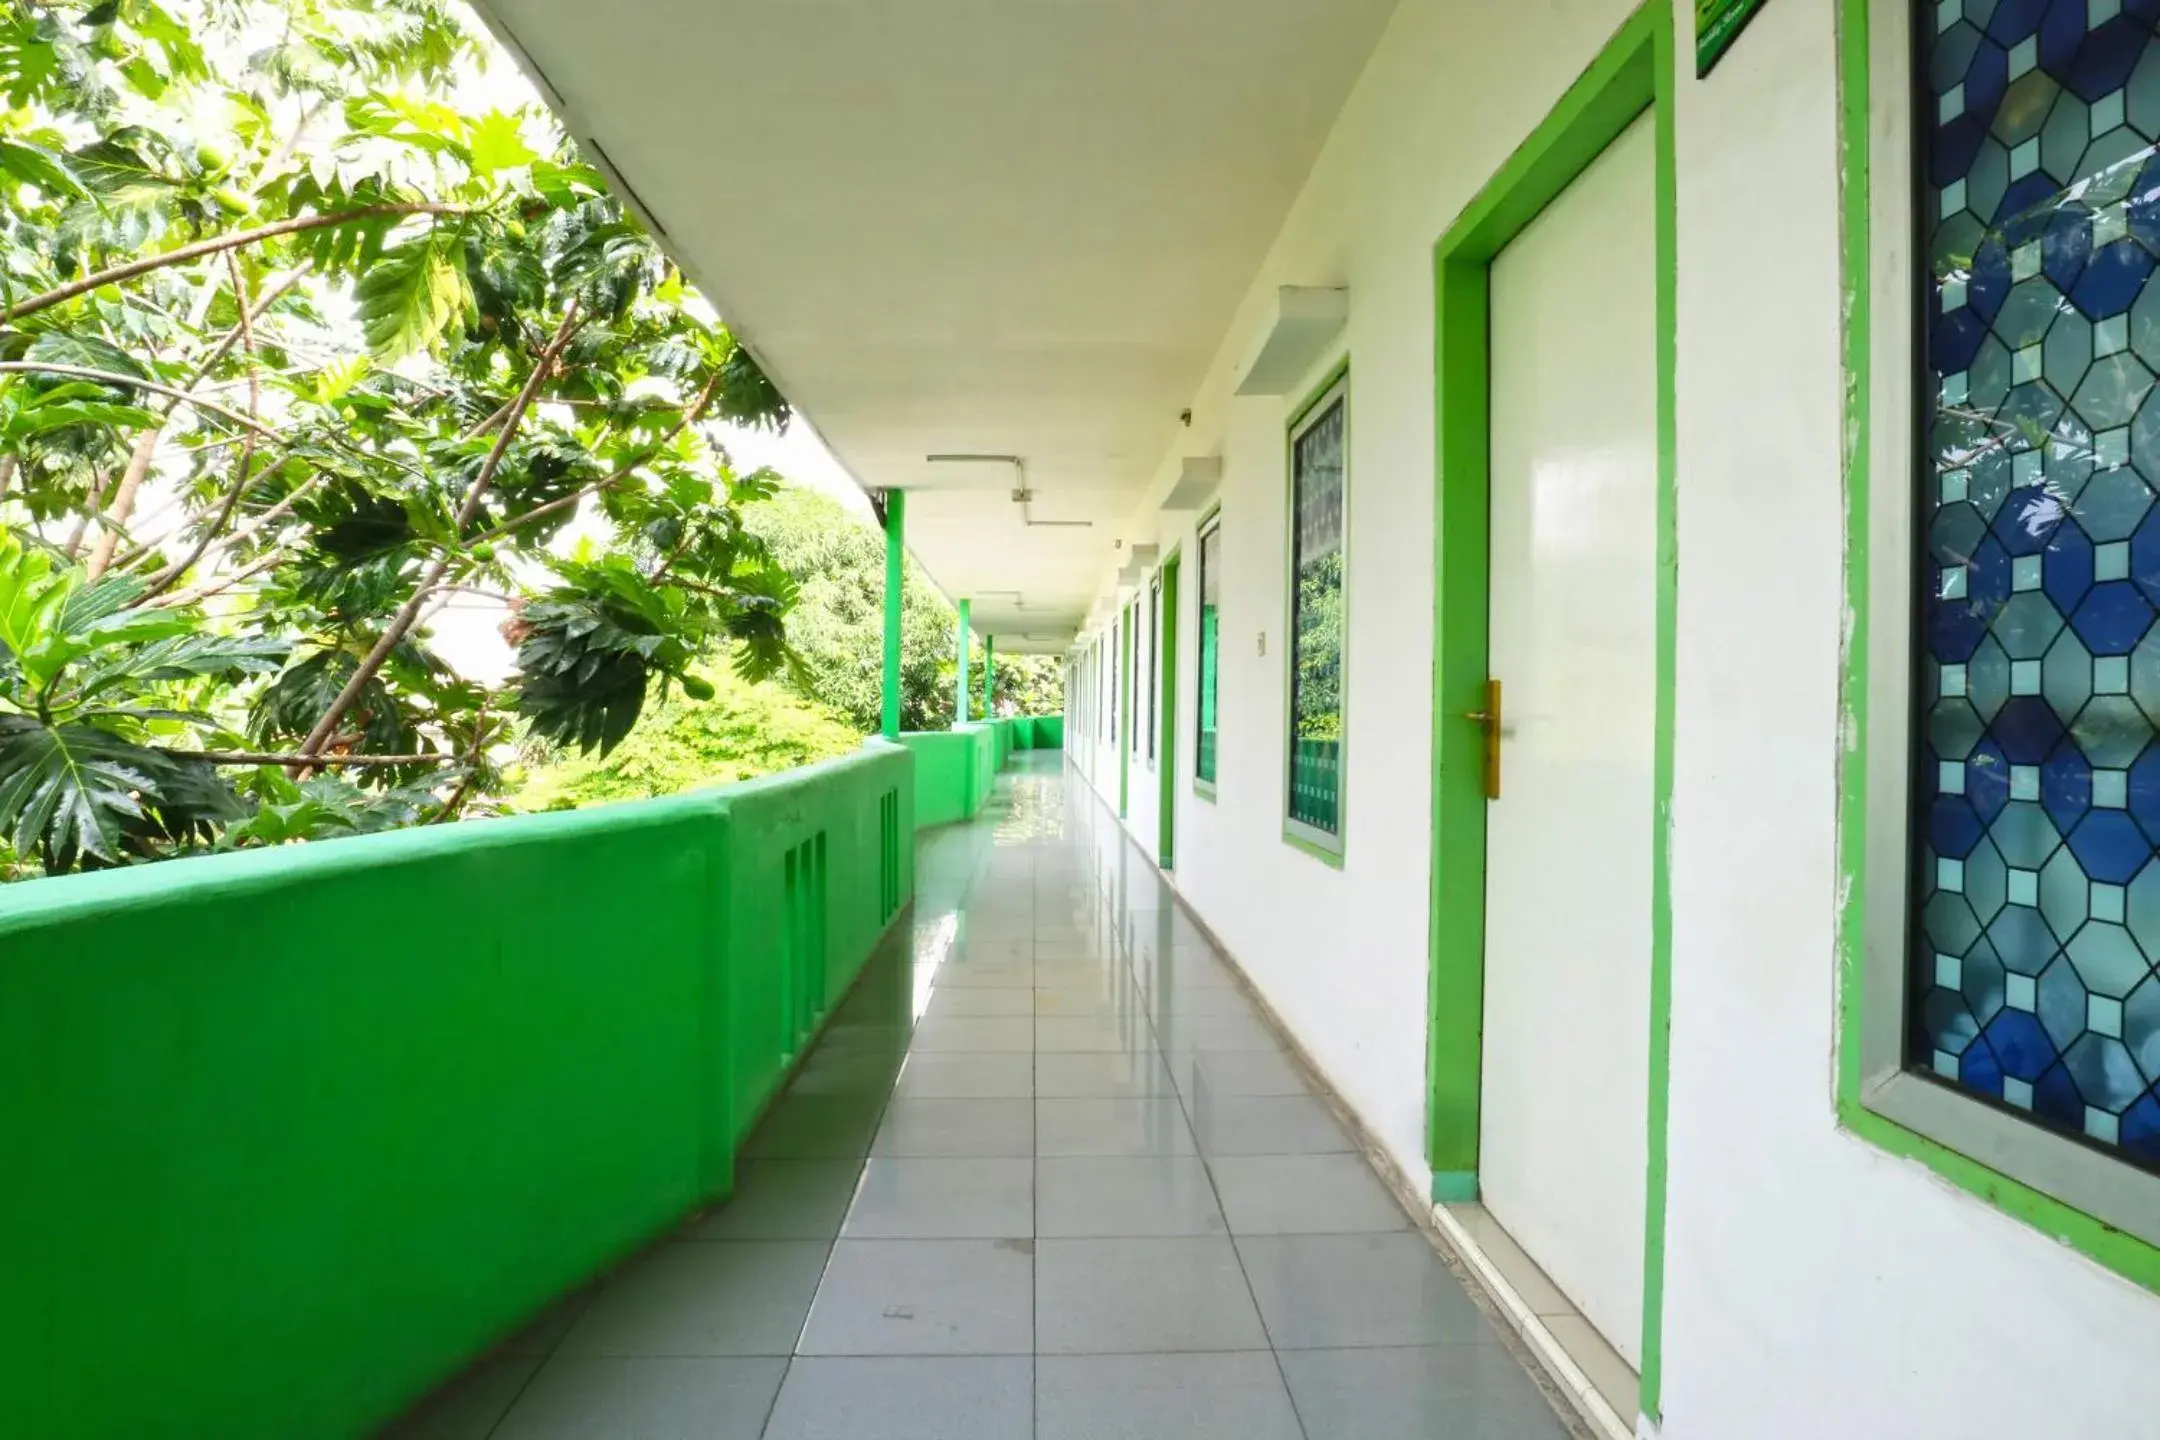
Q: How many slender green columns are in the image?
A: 3